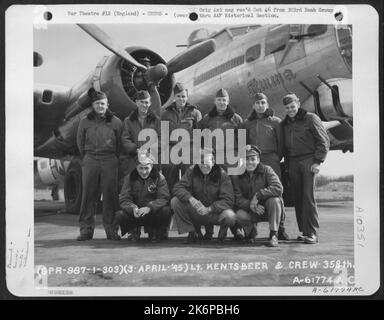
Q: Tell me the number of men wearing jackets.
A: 9